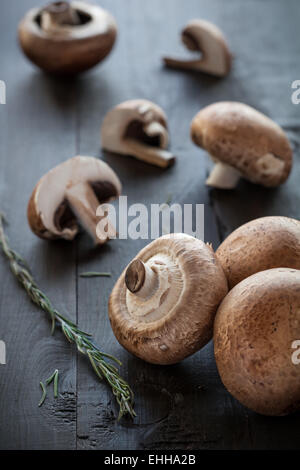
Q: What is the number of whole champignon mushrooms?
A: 5